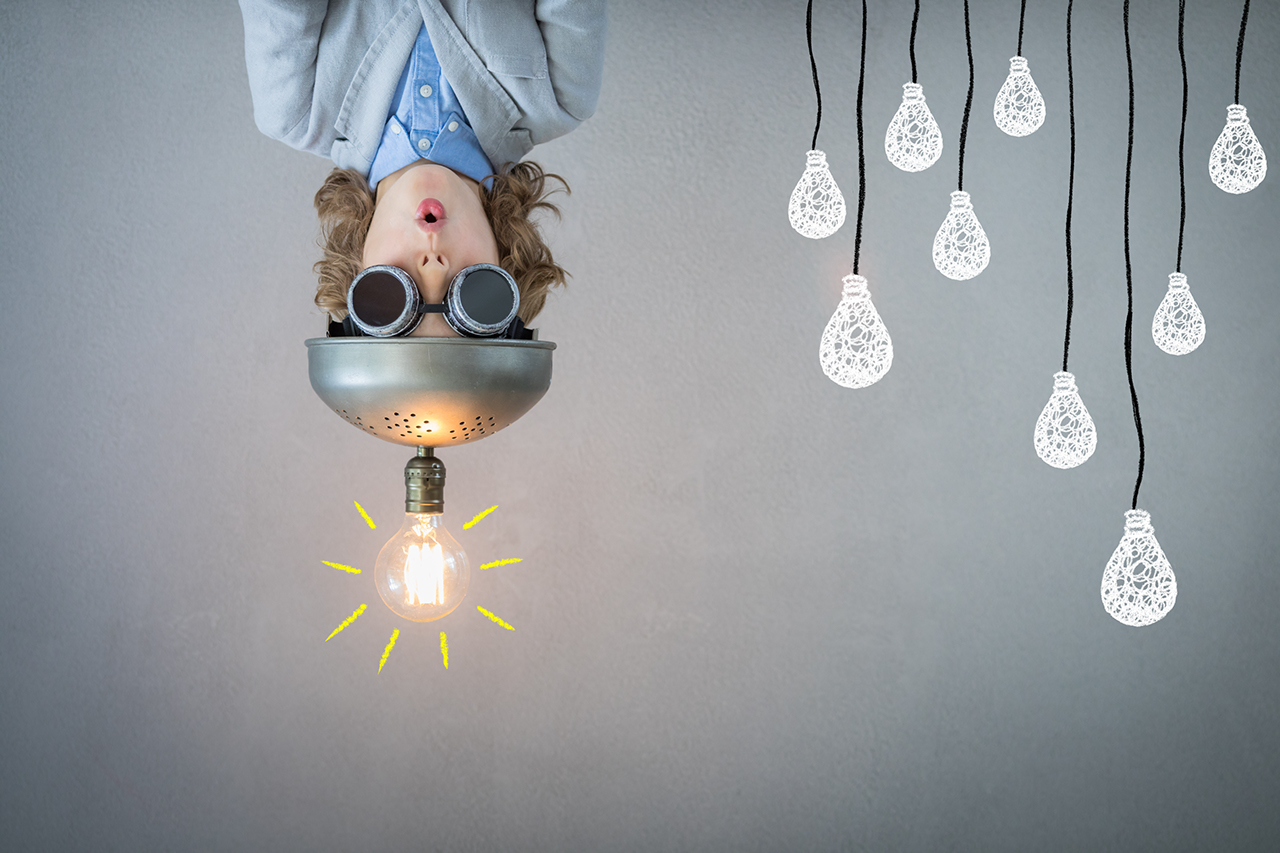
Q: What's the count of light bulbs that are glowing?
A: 1